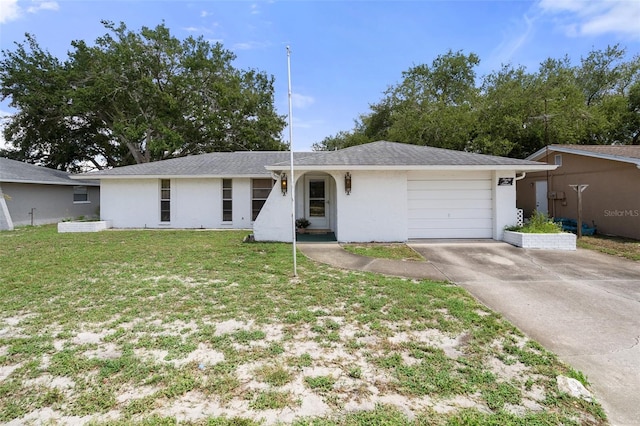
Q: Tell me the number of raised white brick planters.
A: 2